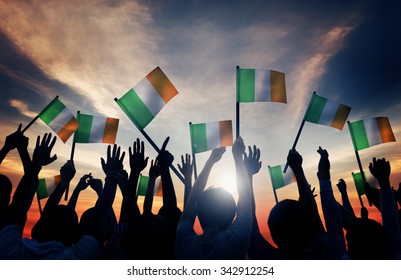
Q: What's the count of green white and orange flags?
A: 11